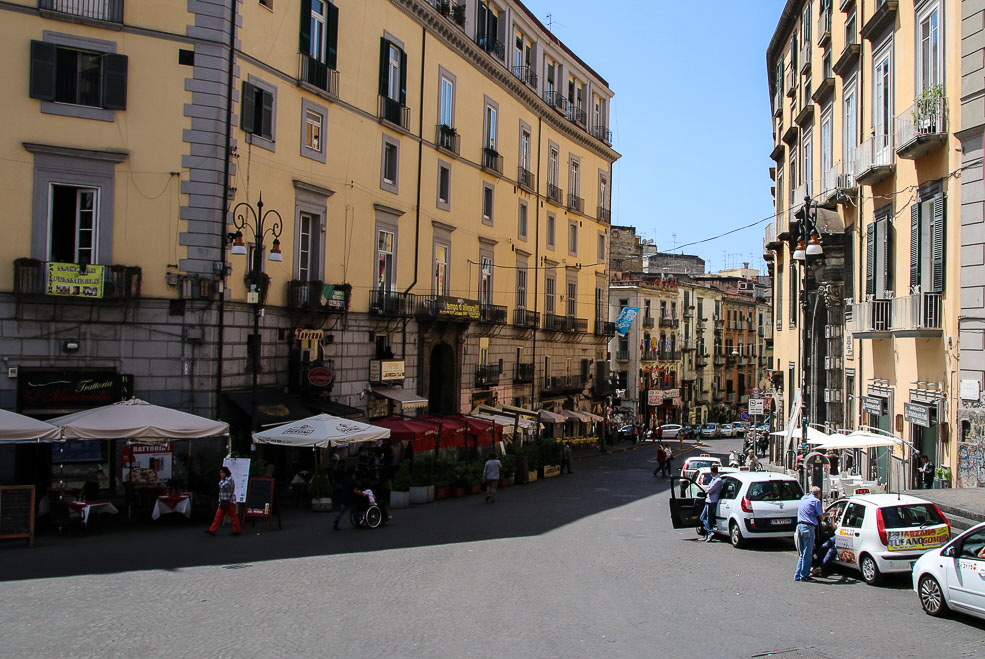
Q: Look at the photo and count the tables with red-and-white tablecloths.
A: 2